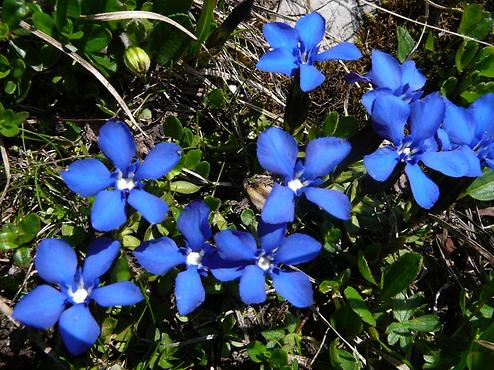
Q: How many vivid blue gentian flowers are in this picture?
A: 9